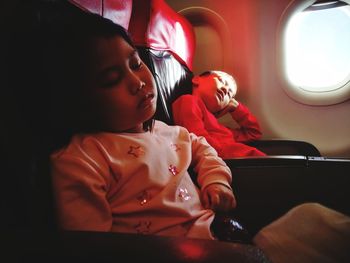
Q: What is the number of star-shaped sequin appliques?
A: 6